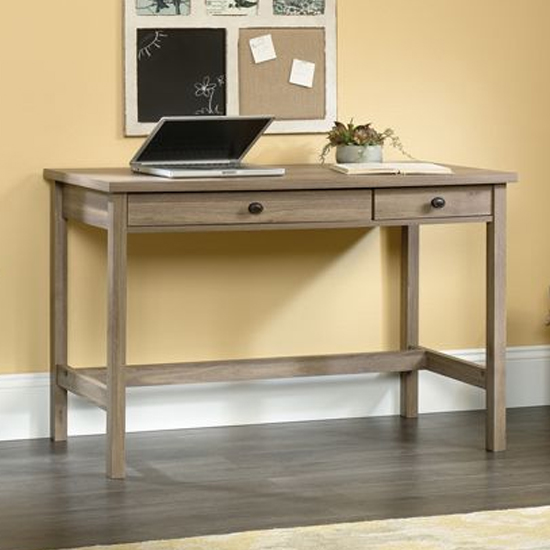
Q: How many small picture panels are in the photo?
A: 3